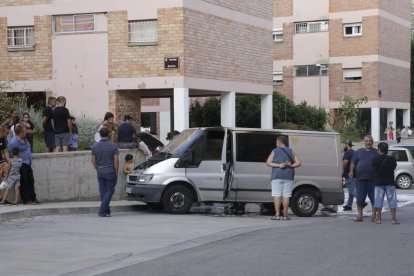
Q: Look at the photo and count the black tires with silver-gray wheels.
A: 3